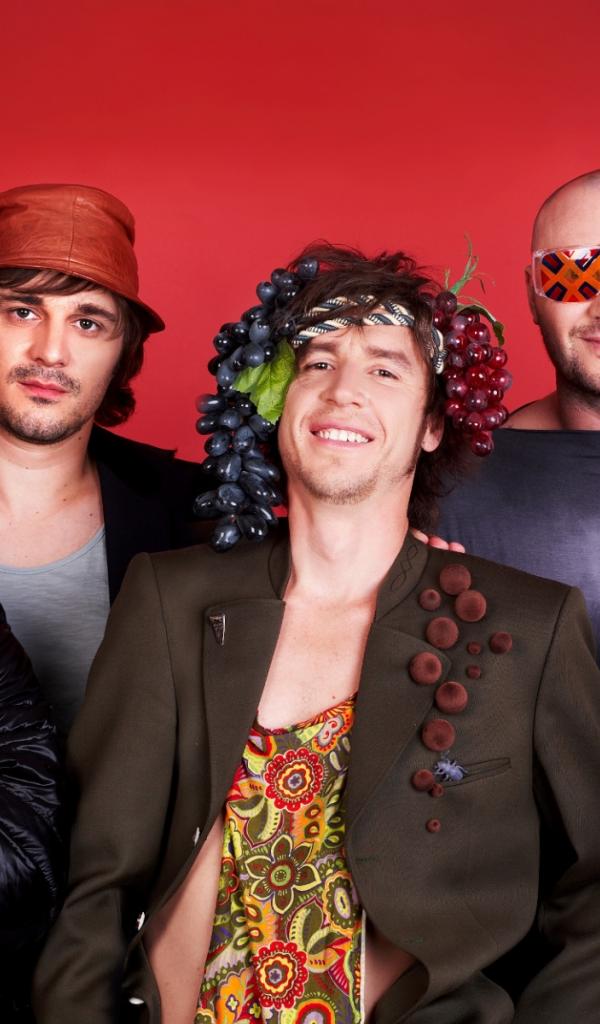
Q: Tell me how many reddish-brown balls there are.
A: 13